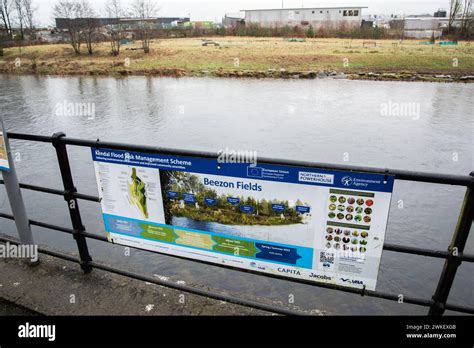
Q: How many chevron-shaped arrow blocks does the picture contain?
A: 5